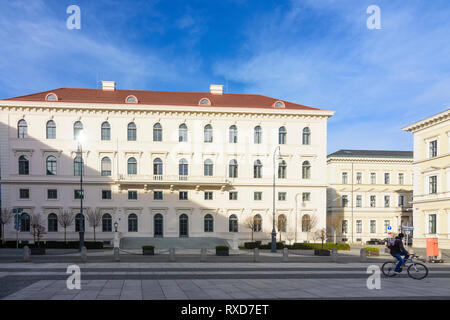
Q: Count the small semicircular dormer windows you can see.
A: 4